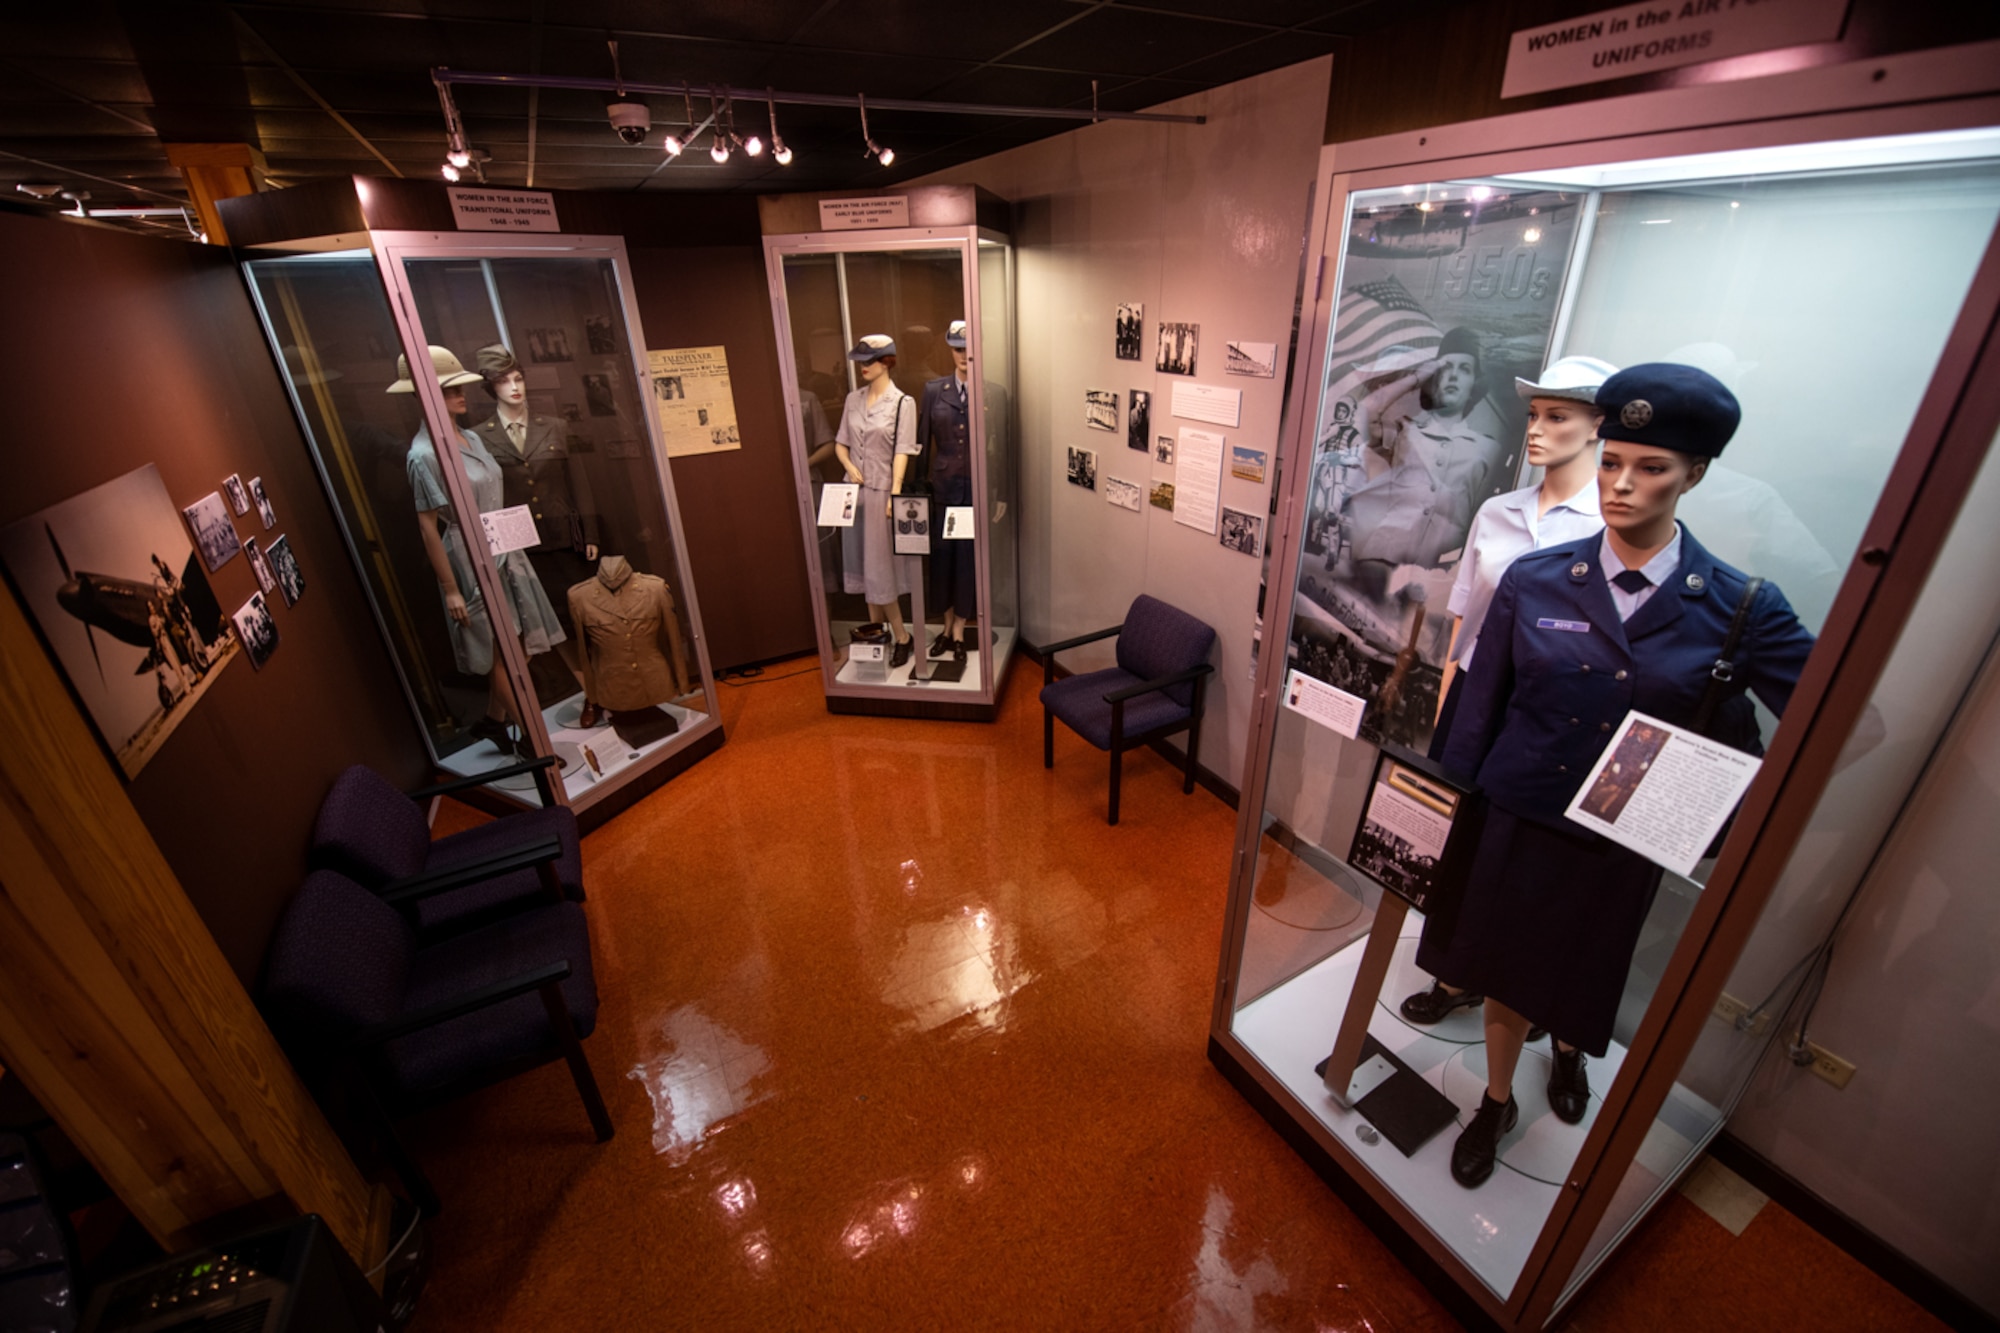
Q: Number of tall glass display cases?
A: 3